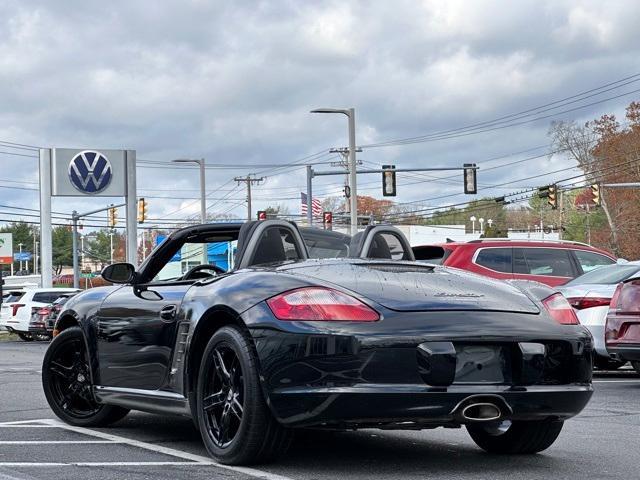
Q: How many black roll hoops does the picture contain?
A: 2